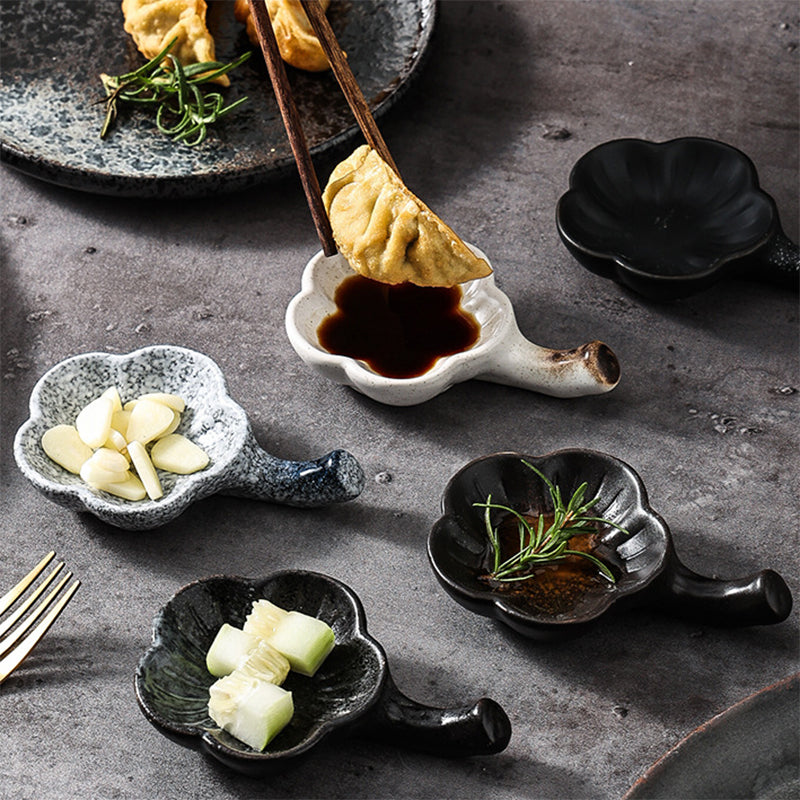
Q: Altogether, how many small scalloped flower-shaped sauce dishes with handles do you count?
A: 5